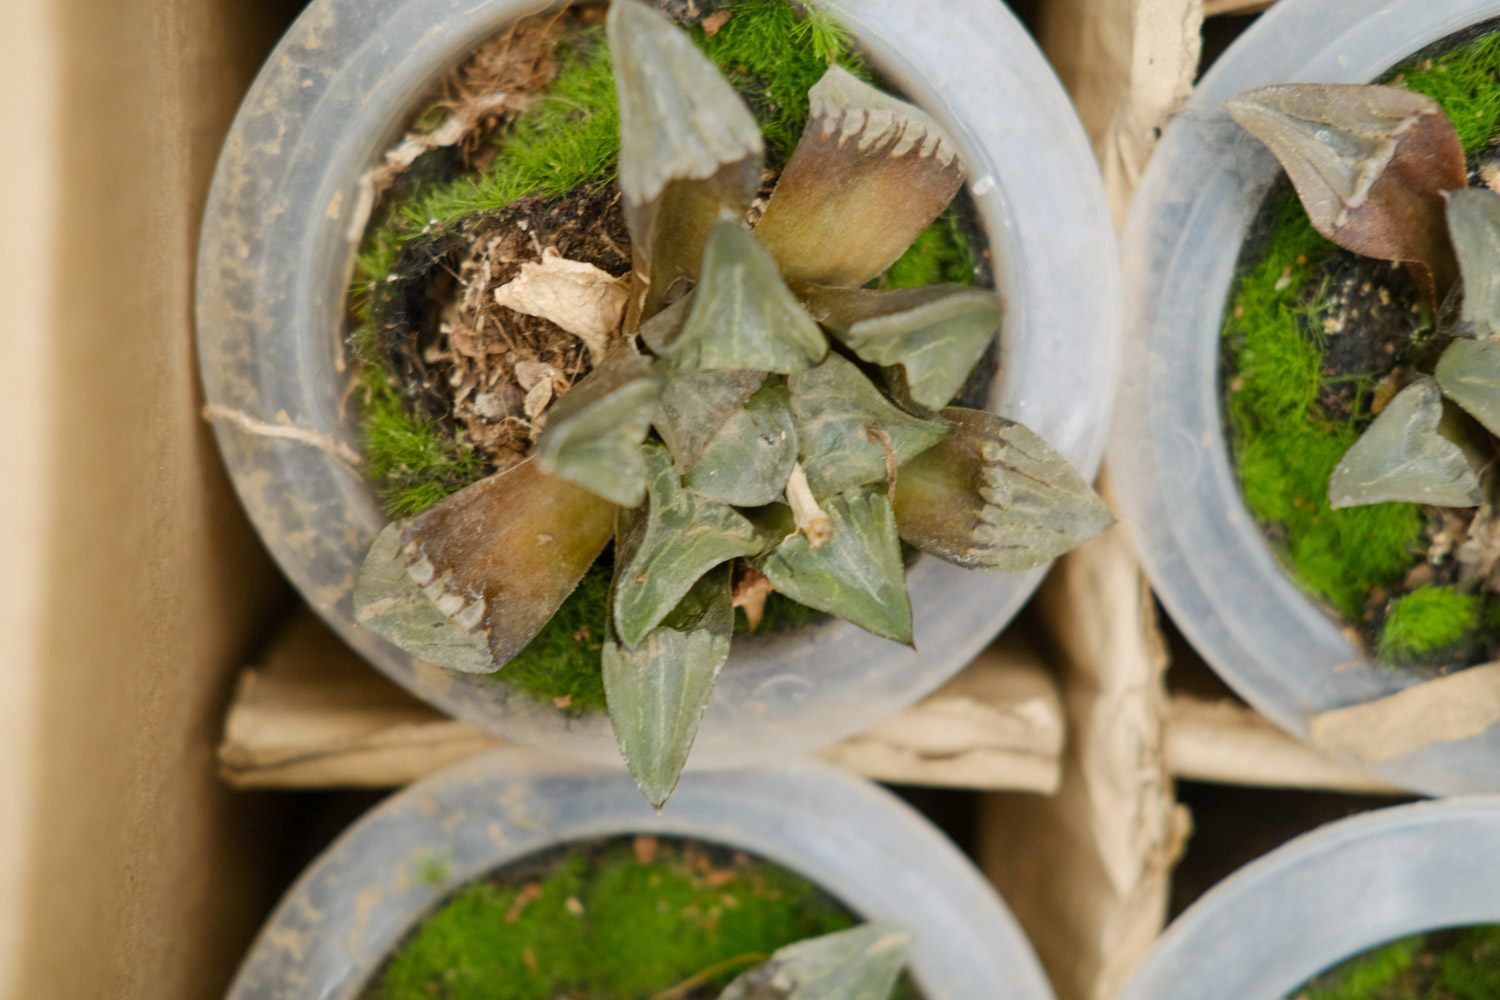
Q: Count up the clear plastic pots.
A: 4